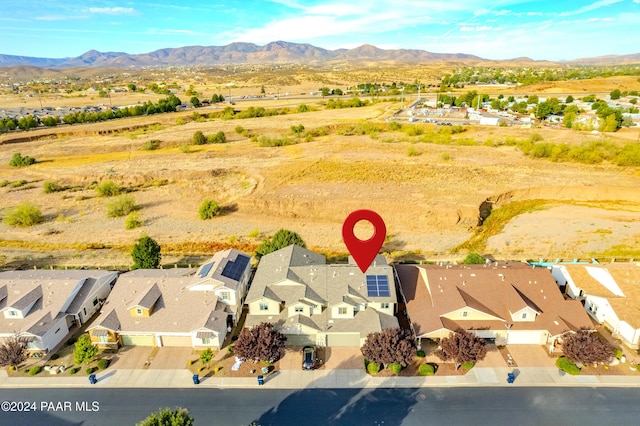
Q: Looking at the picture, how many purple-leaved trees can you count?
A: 5